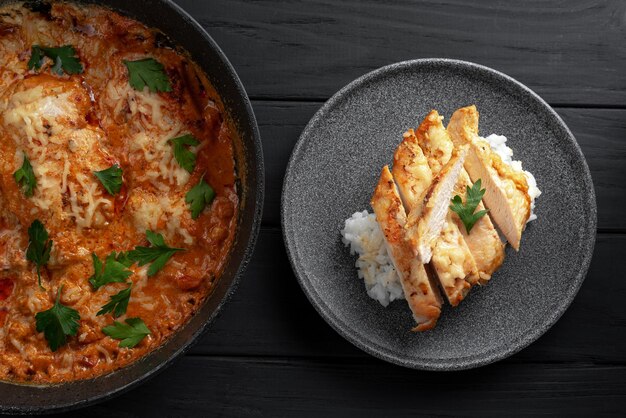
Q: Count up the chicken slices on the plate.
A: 5